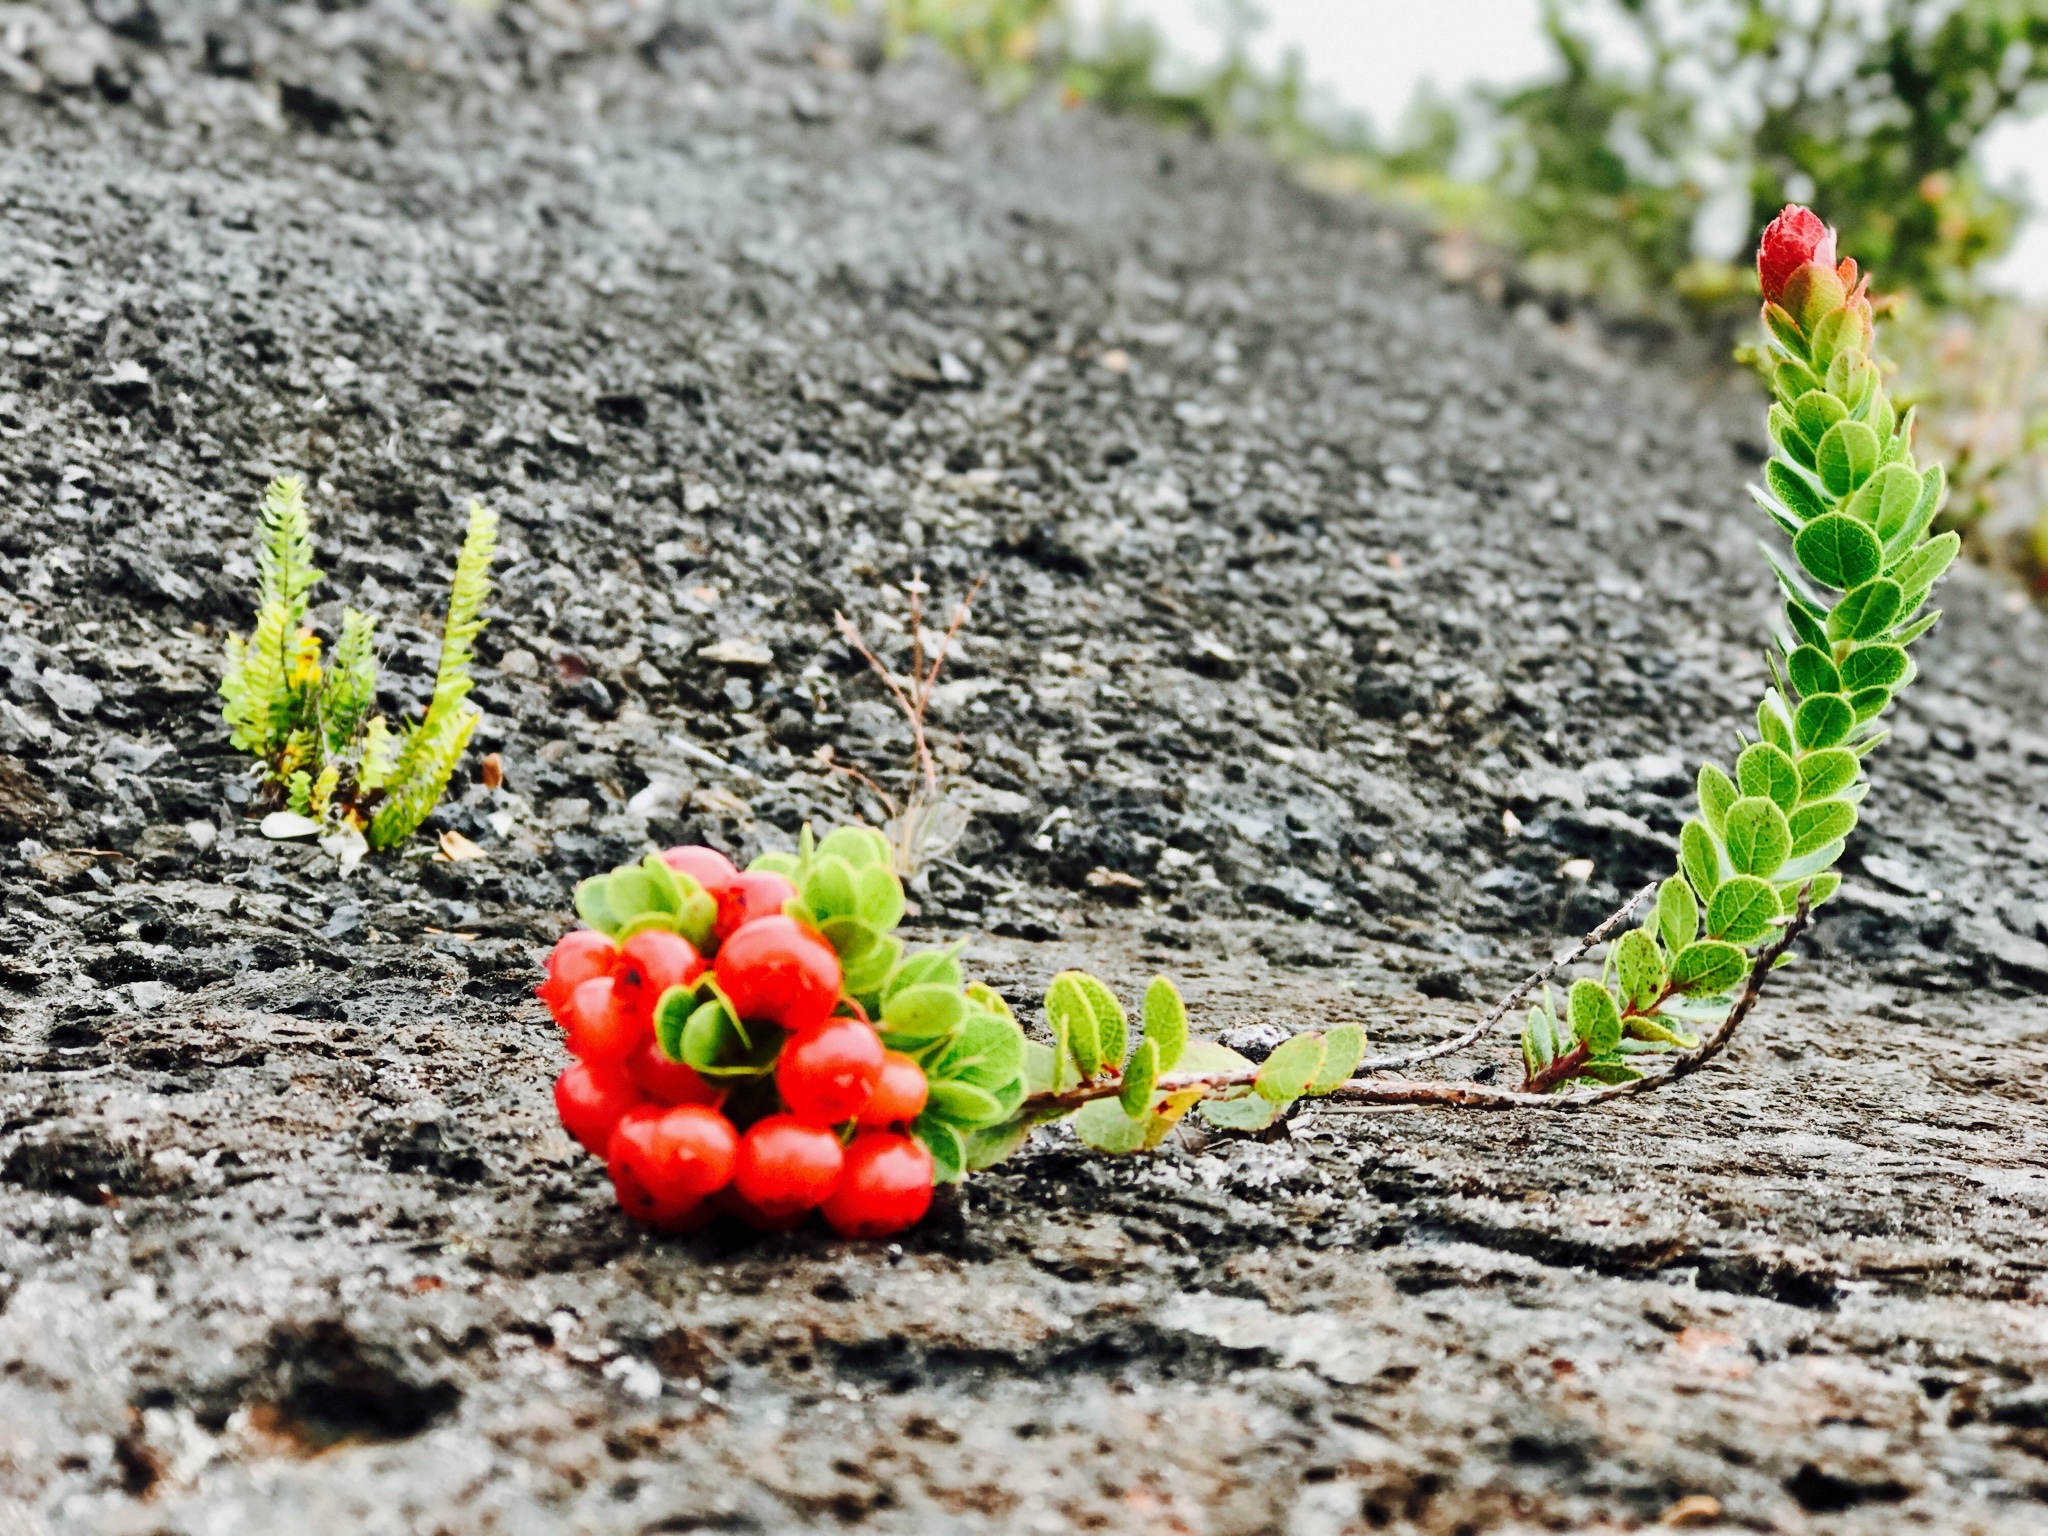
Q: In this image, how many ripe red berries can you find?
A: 14